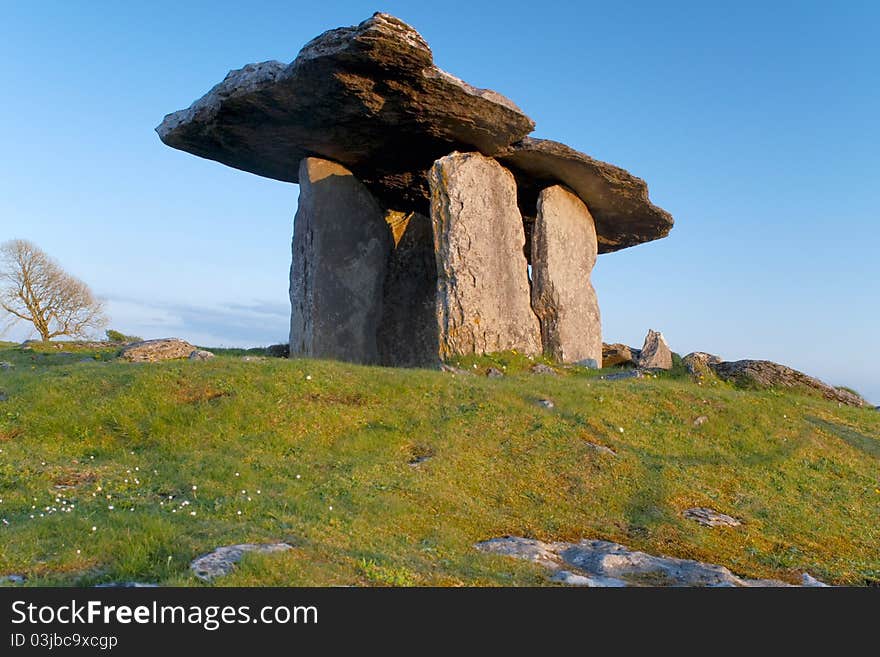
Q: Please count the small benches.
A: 0